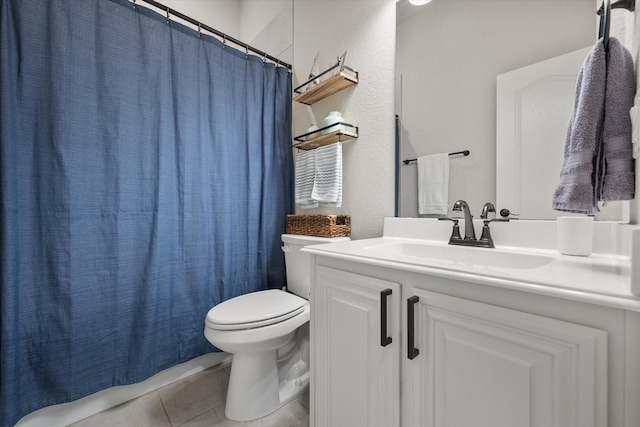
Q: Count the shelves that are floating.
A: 2